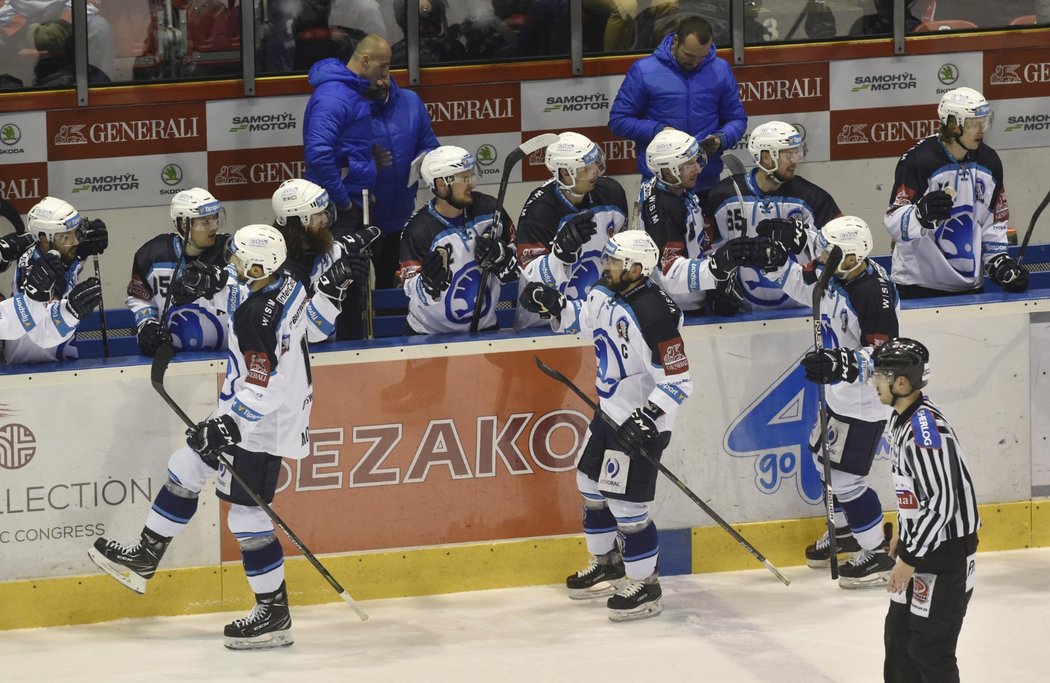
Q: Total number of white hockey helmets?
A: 11